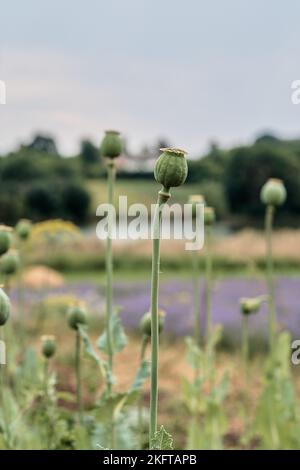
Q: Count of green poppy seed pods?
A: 13